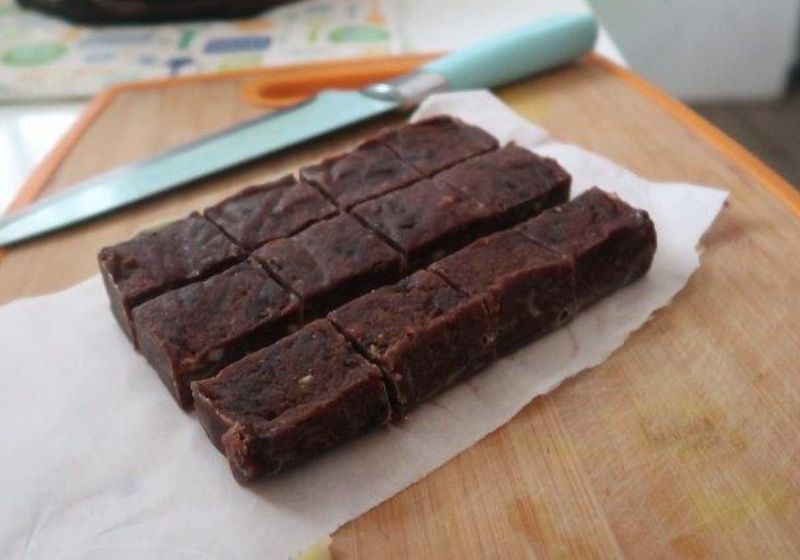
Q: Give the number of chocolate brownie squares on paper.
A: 12